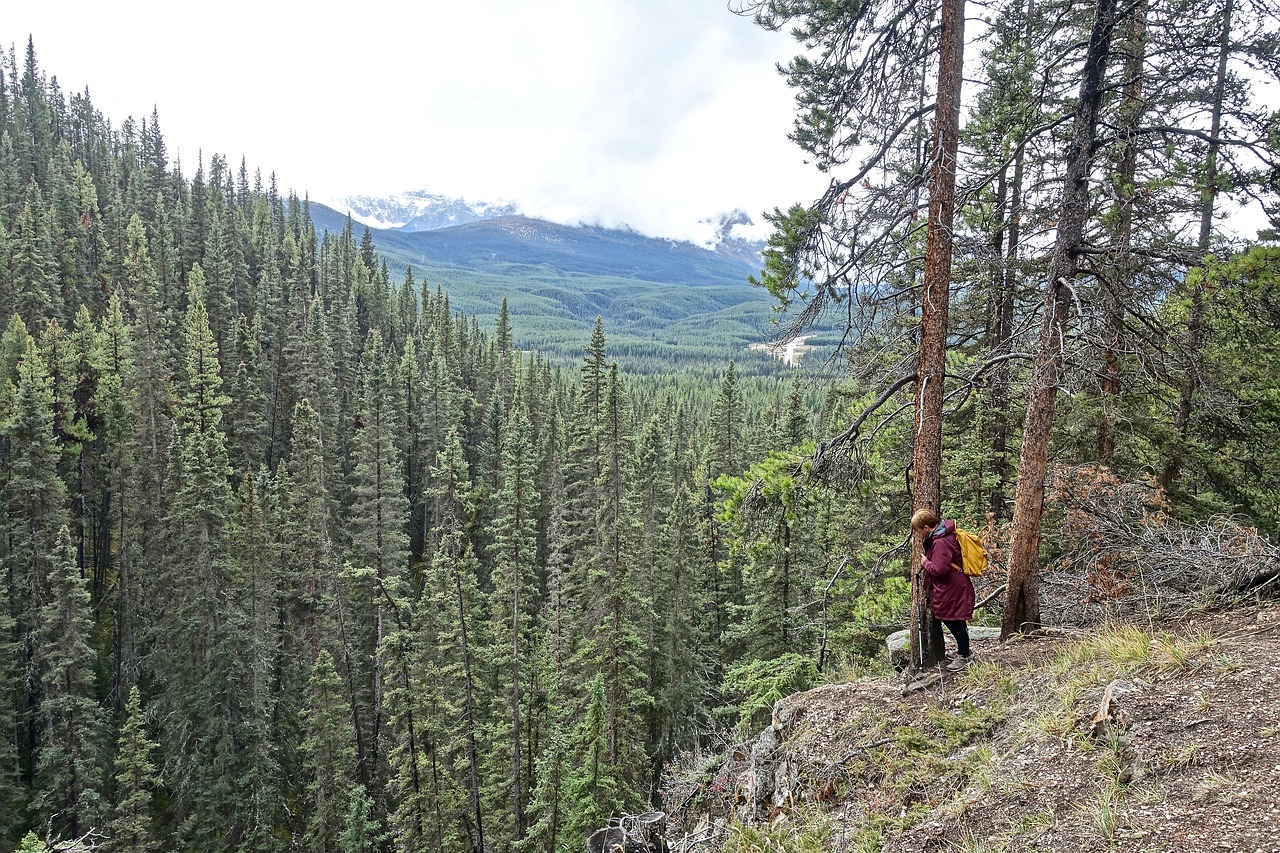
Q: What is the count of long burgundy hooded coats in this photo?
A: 1